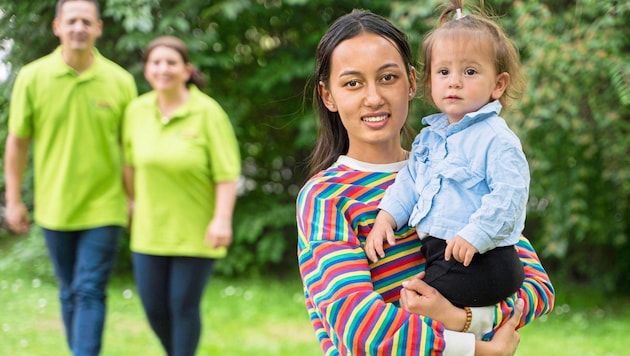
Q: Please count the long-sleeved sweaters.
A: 1